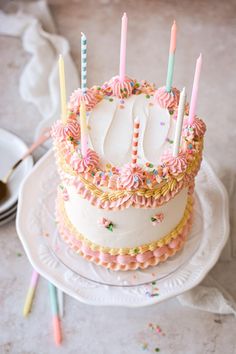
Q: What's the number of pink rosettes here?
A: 8